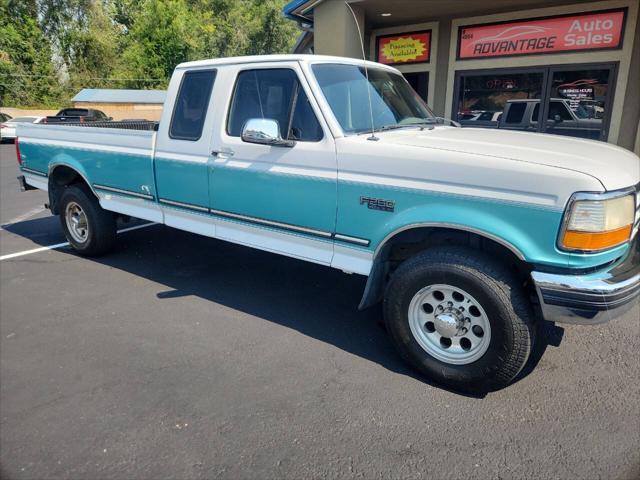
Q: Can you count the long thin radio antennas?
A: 1